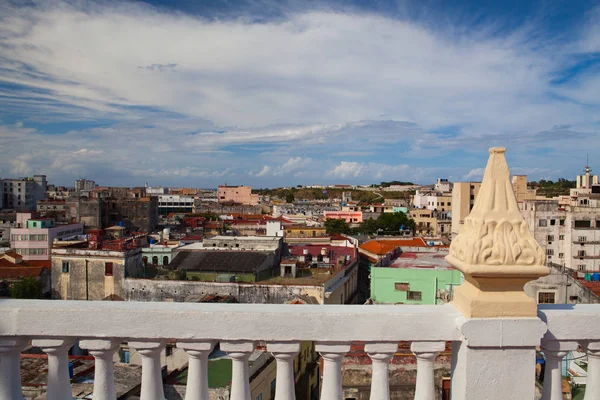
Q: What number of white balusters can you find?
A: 12